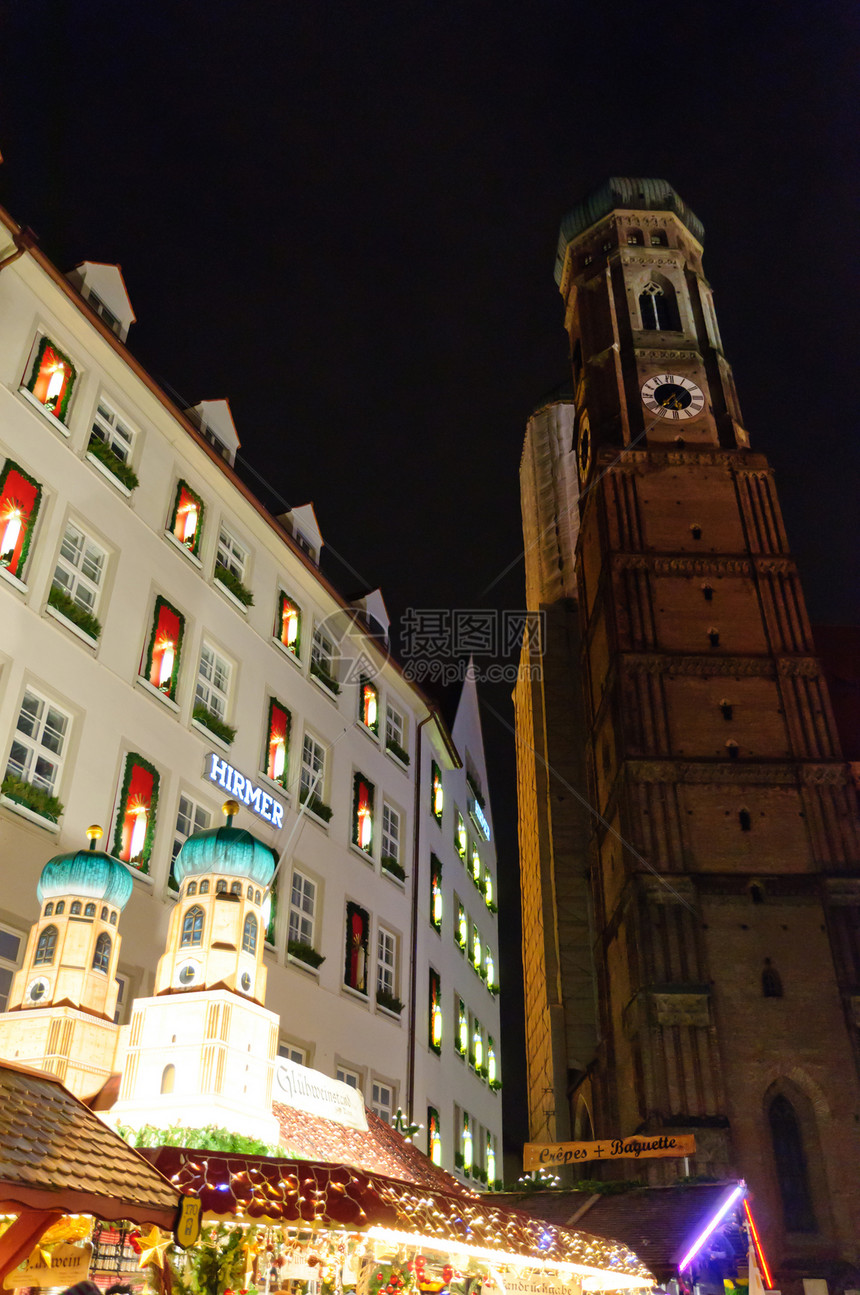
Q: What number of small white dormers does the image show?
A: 4